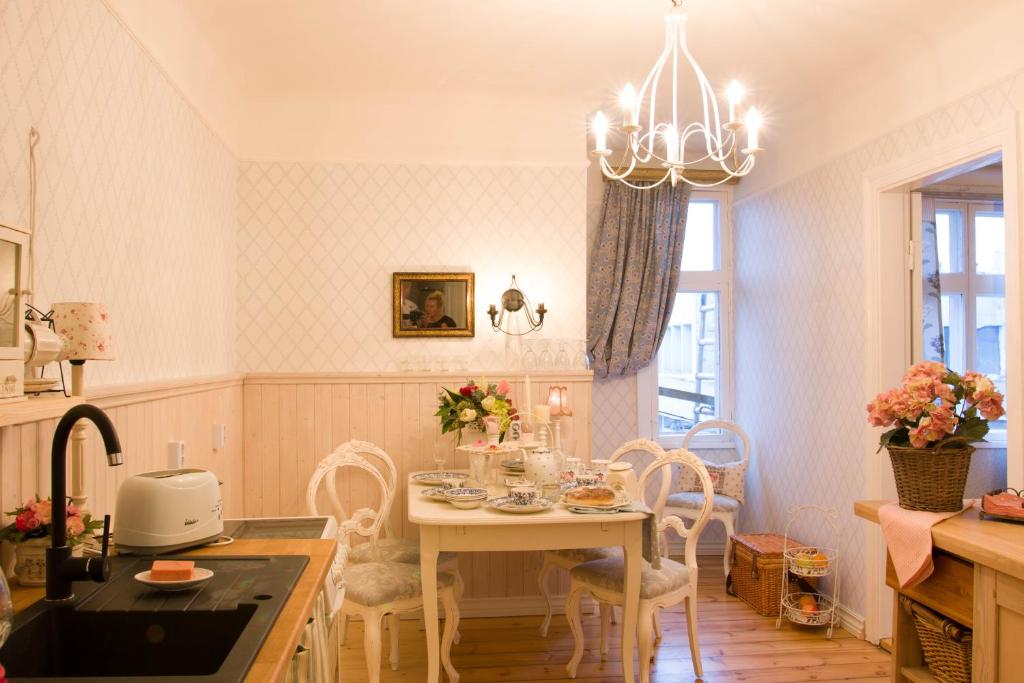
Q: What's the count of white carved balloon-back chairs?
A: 5